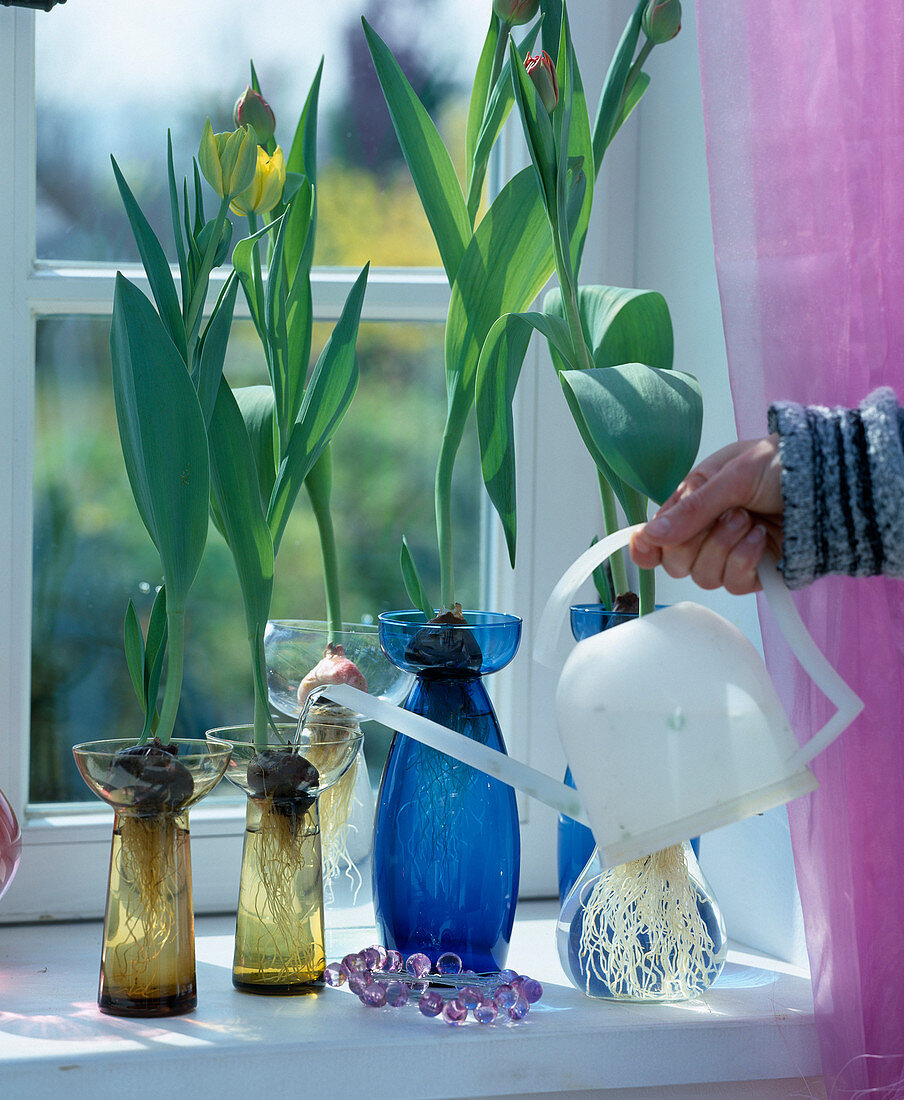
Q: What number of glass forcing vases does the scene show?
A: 6